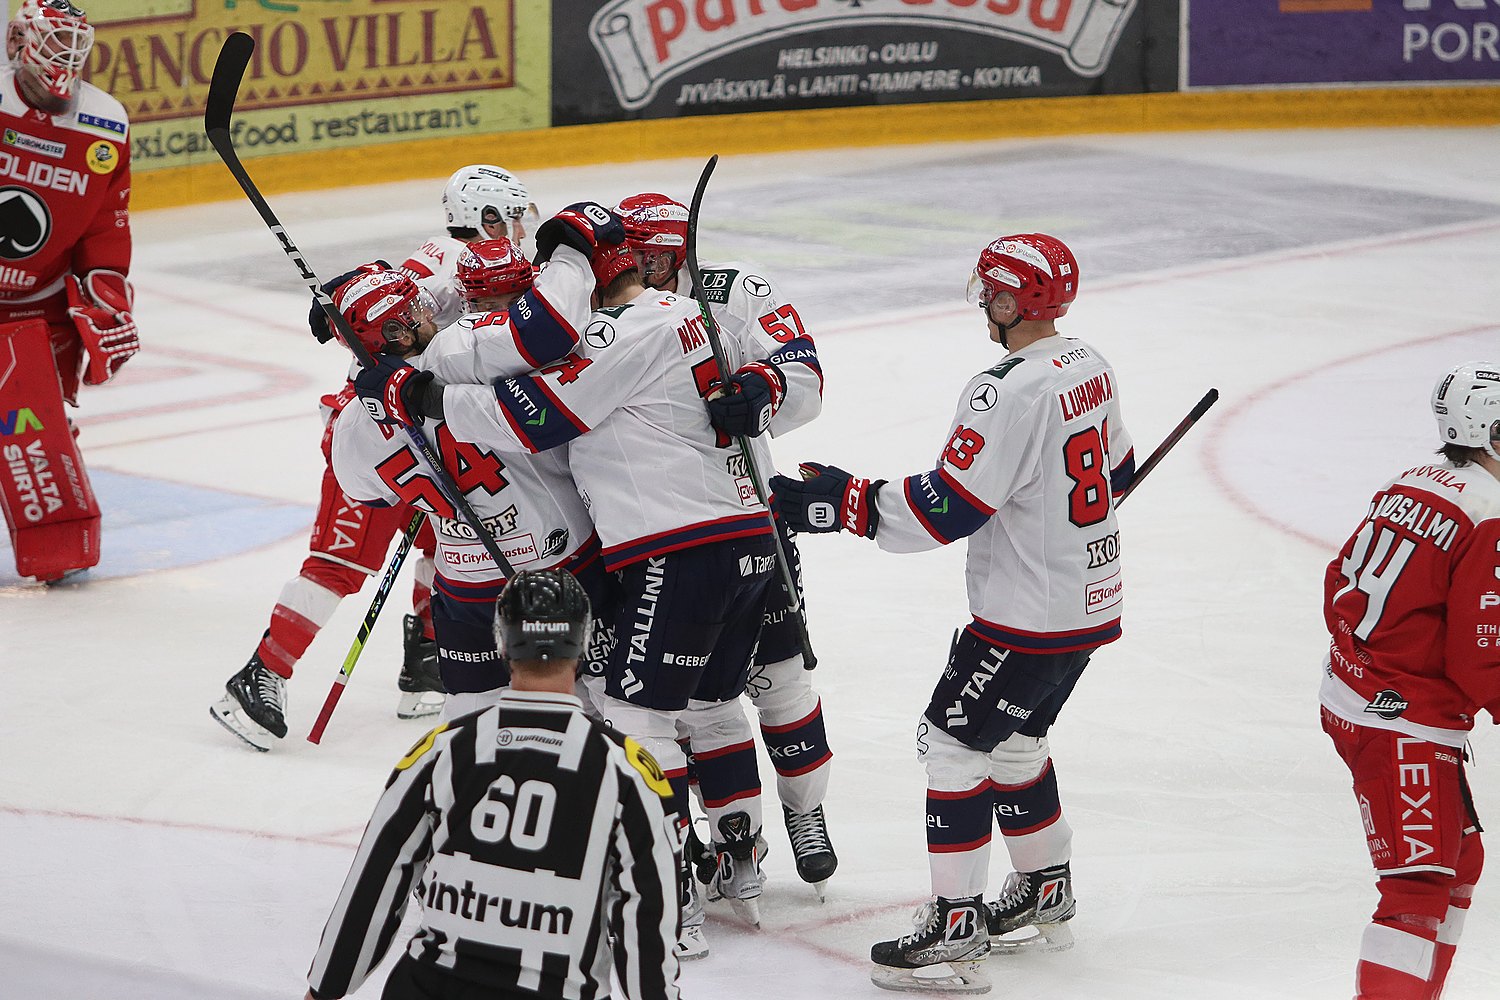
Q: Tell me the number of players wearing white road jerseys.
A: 5